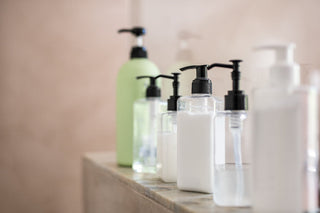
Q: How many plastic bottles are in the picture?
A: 6